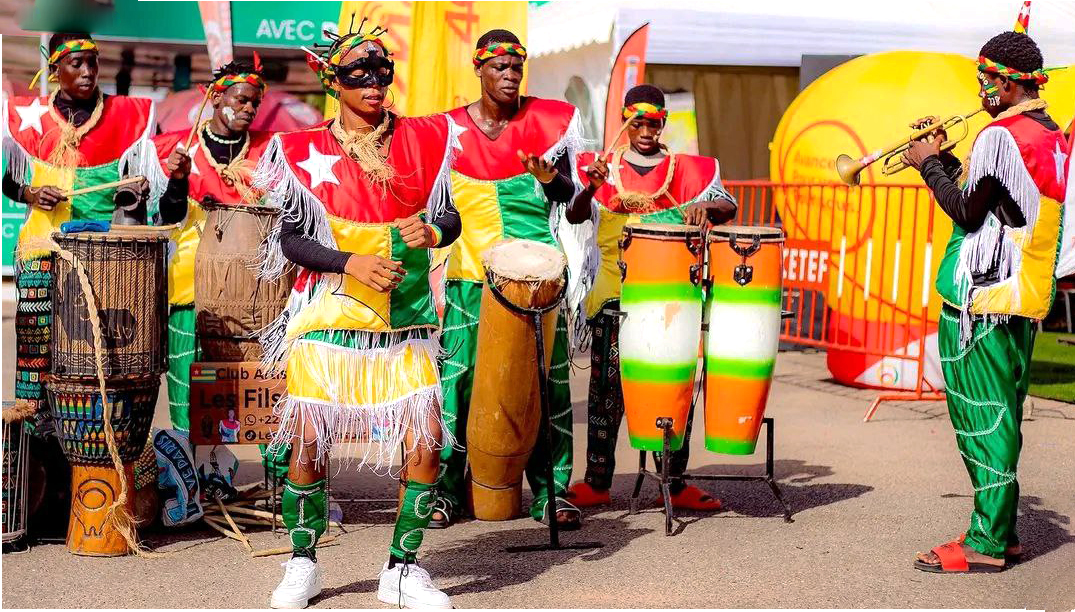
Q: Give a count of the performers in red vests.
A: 6